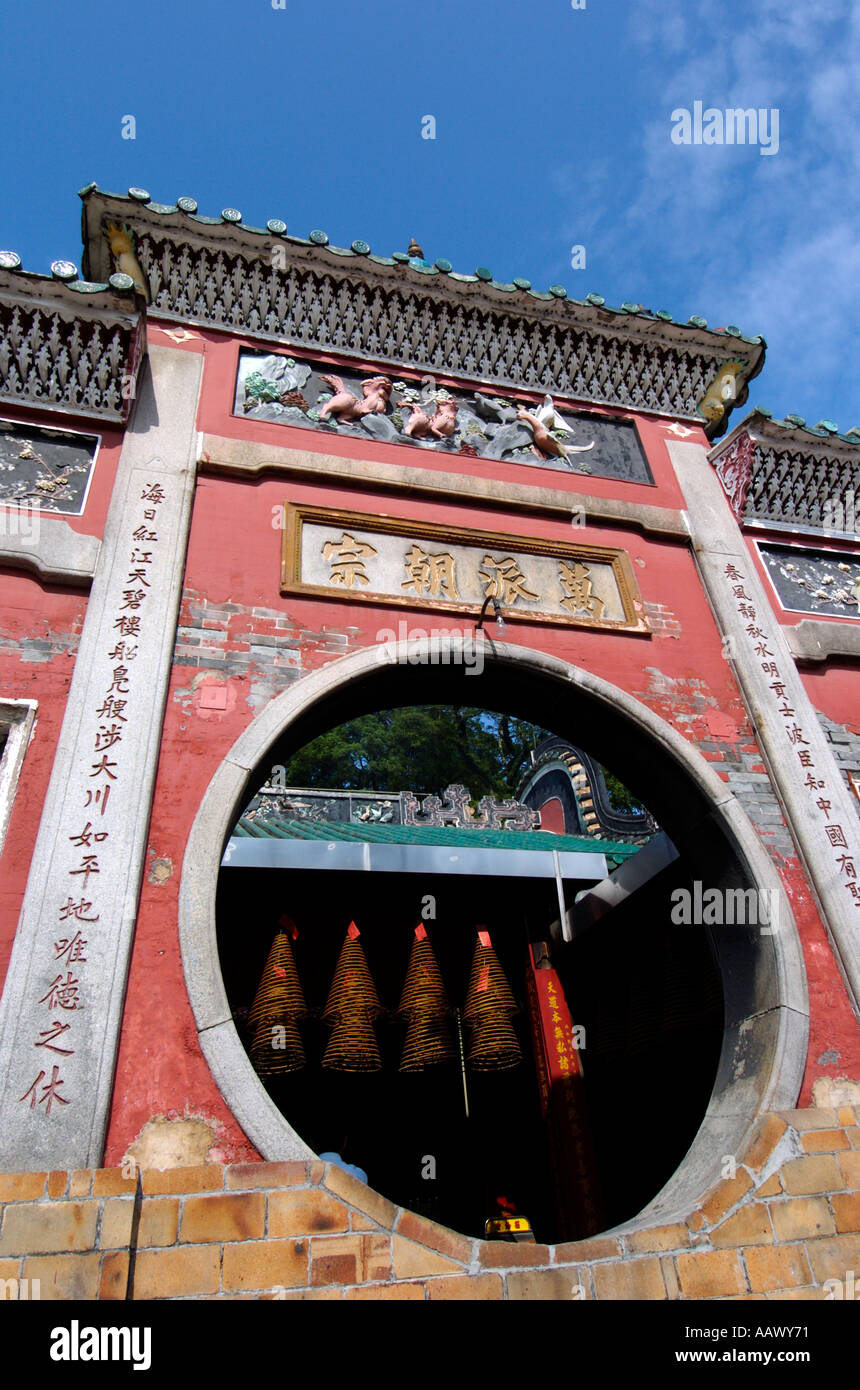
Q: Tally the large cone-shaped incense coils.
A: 4